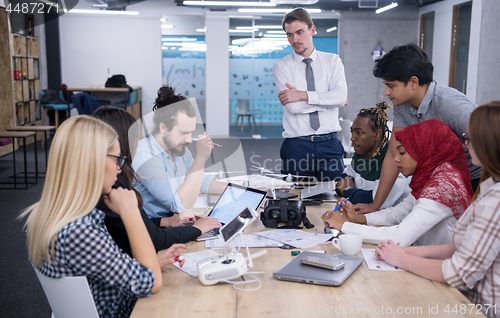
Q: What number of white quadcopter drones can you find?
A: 1